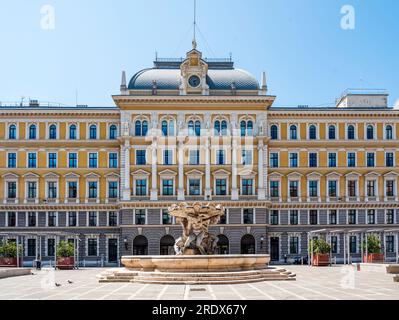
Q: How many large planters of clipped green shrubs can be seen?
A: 4